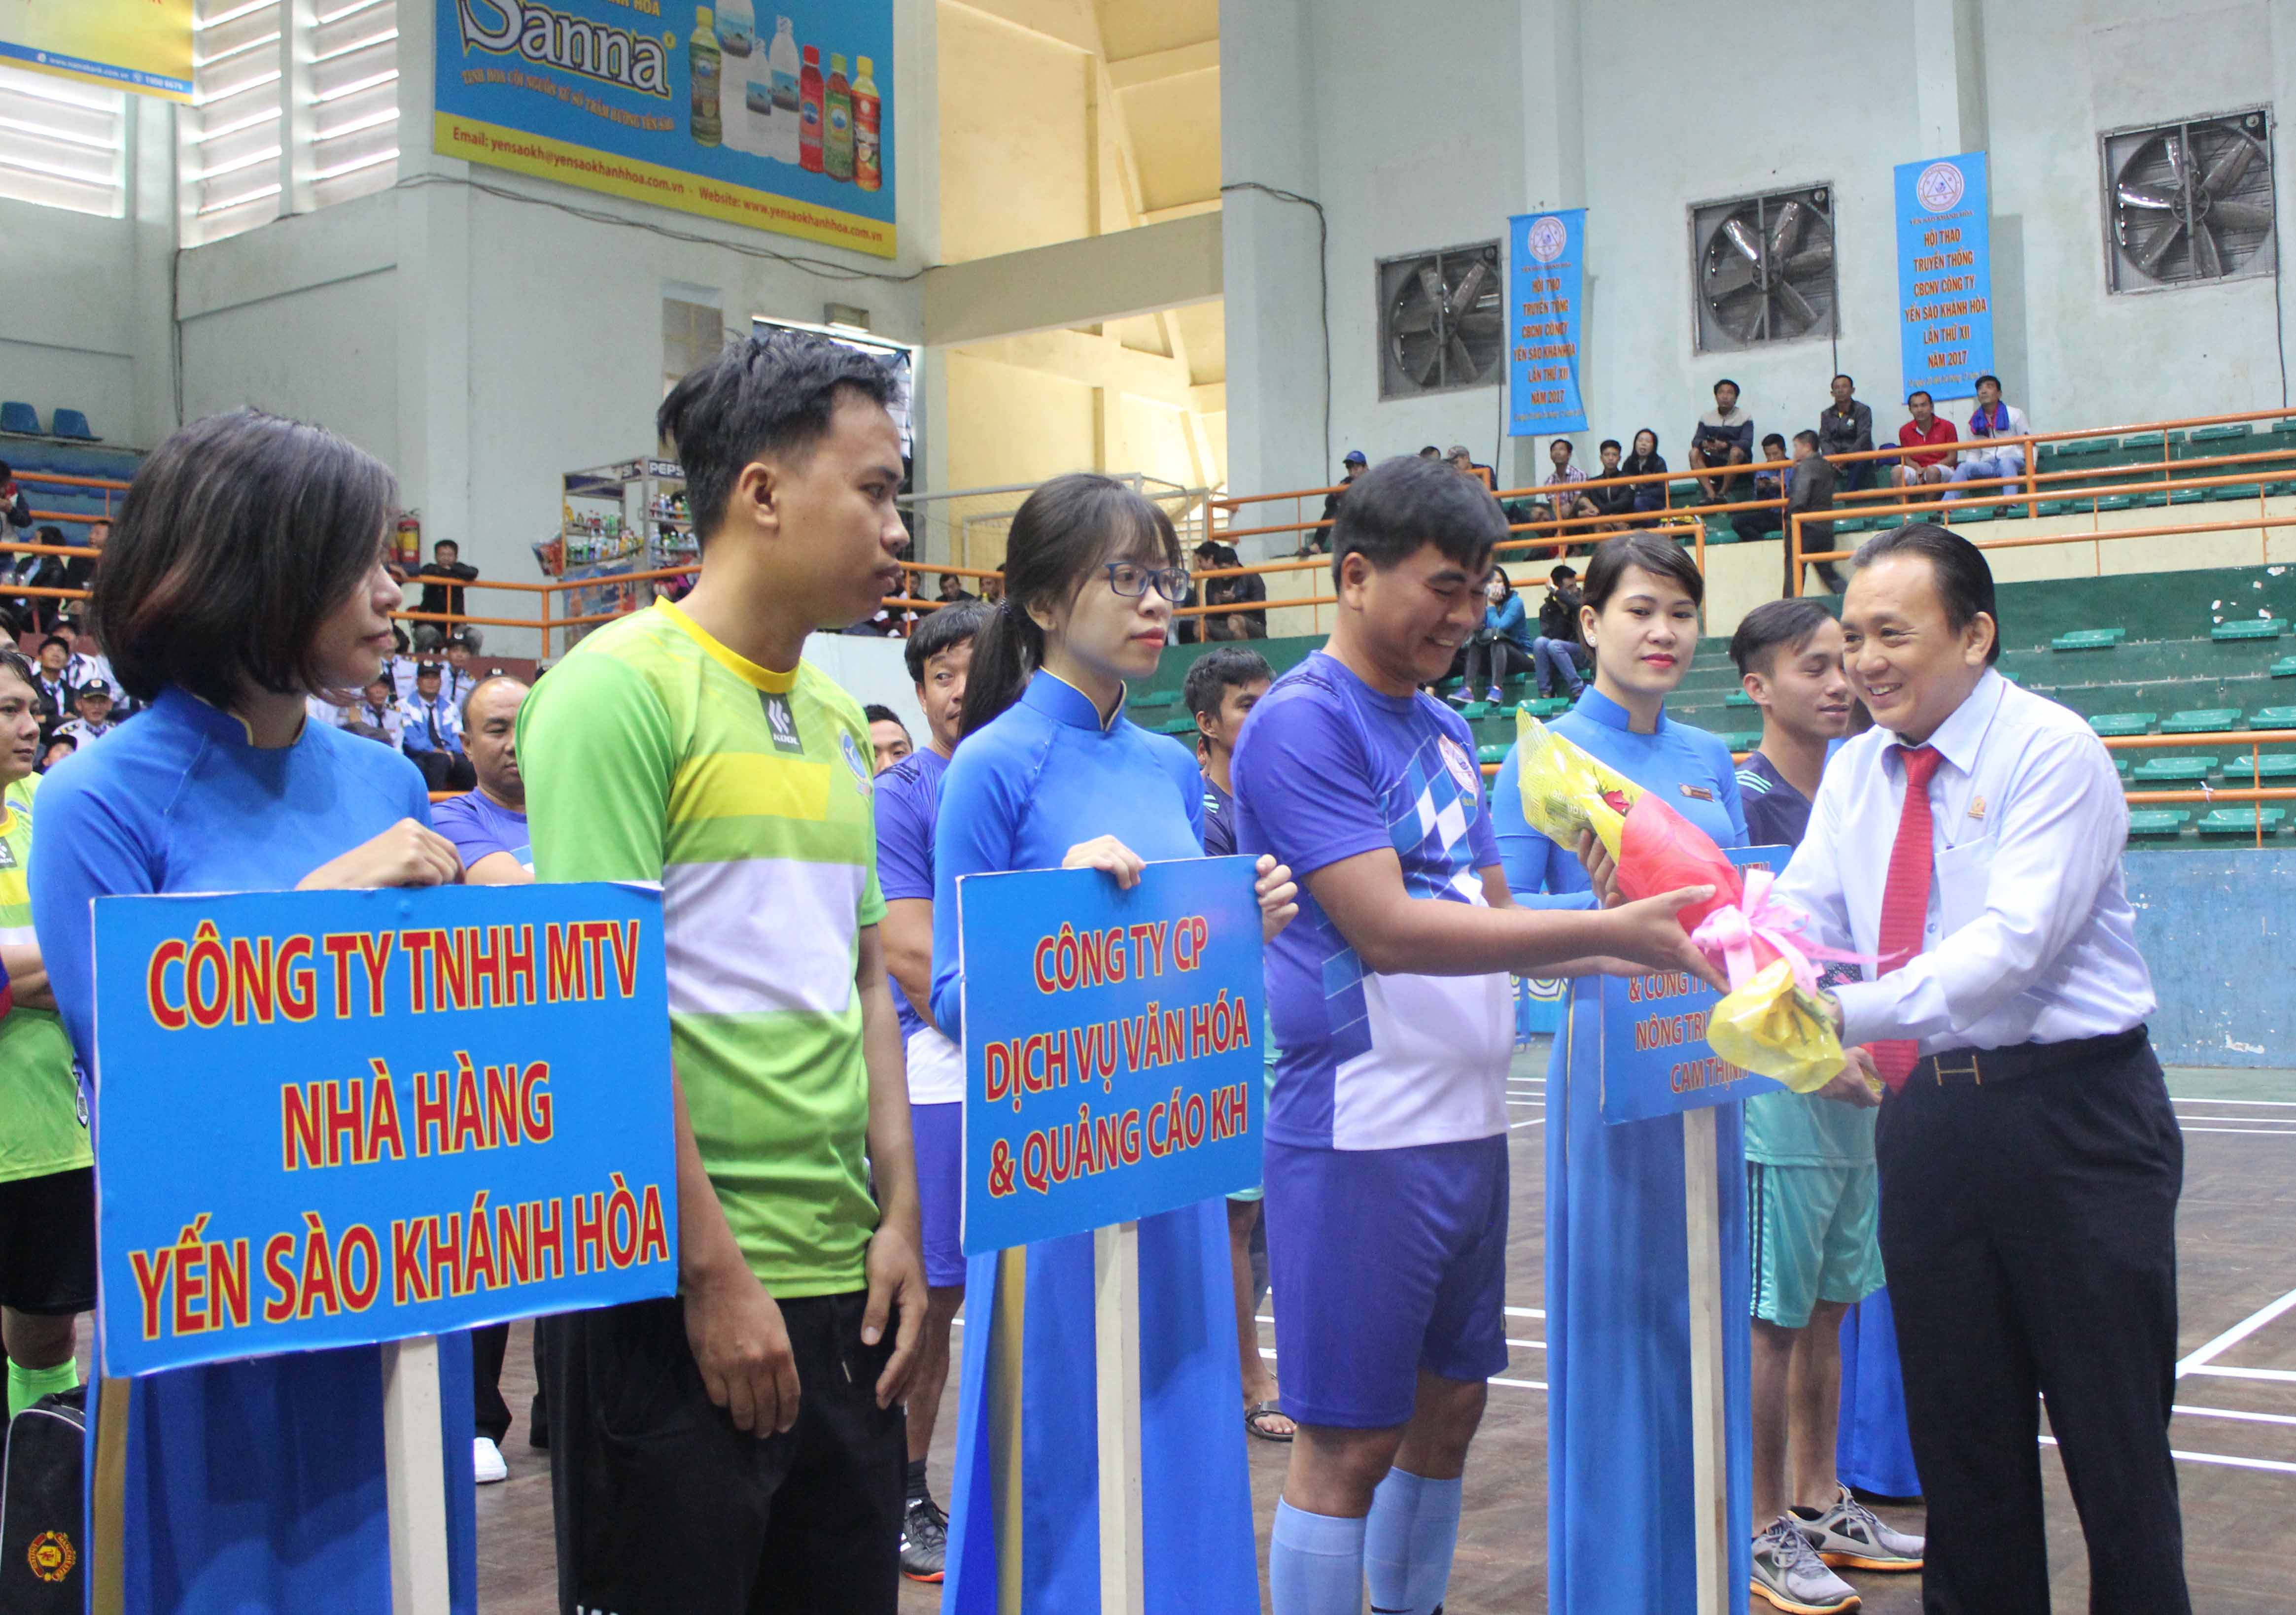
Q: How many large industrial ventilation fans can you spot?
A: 3